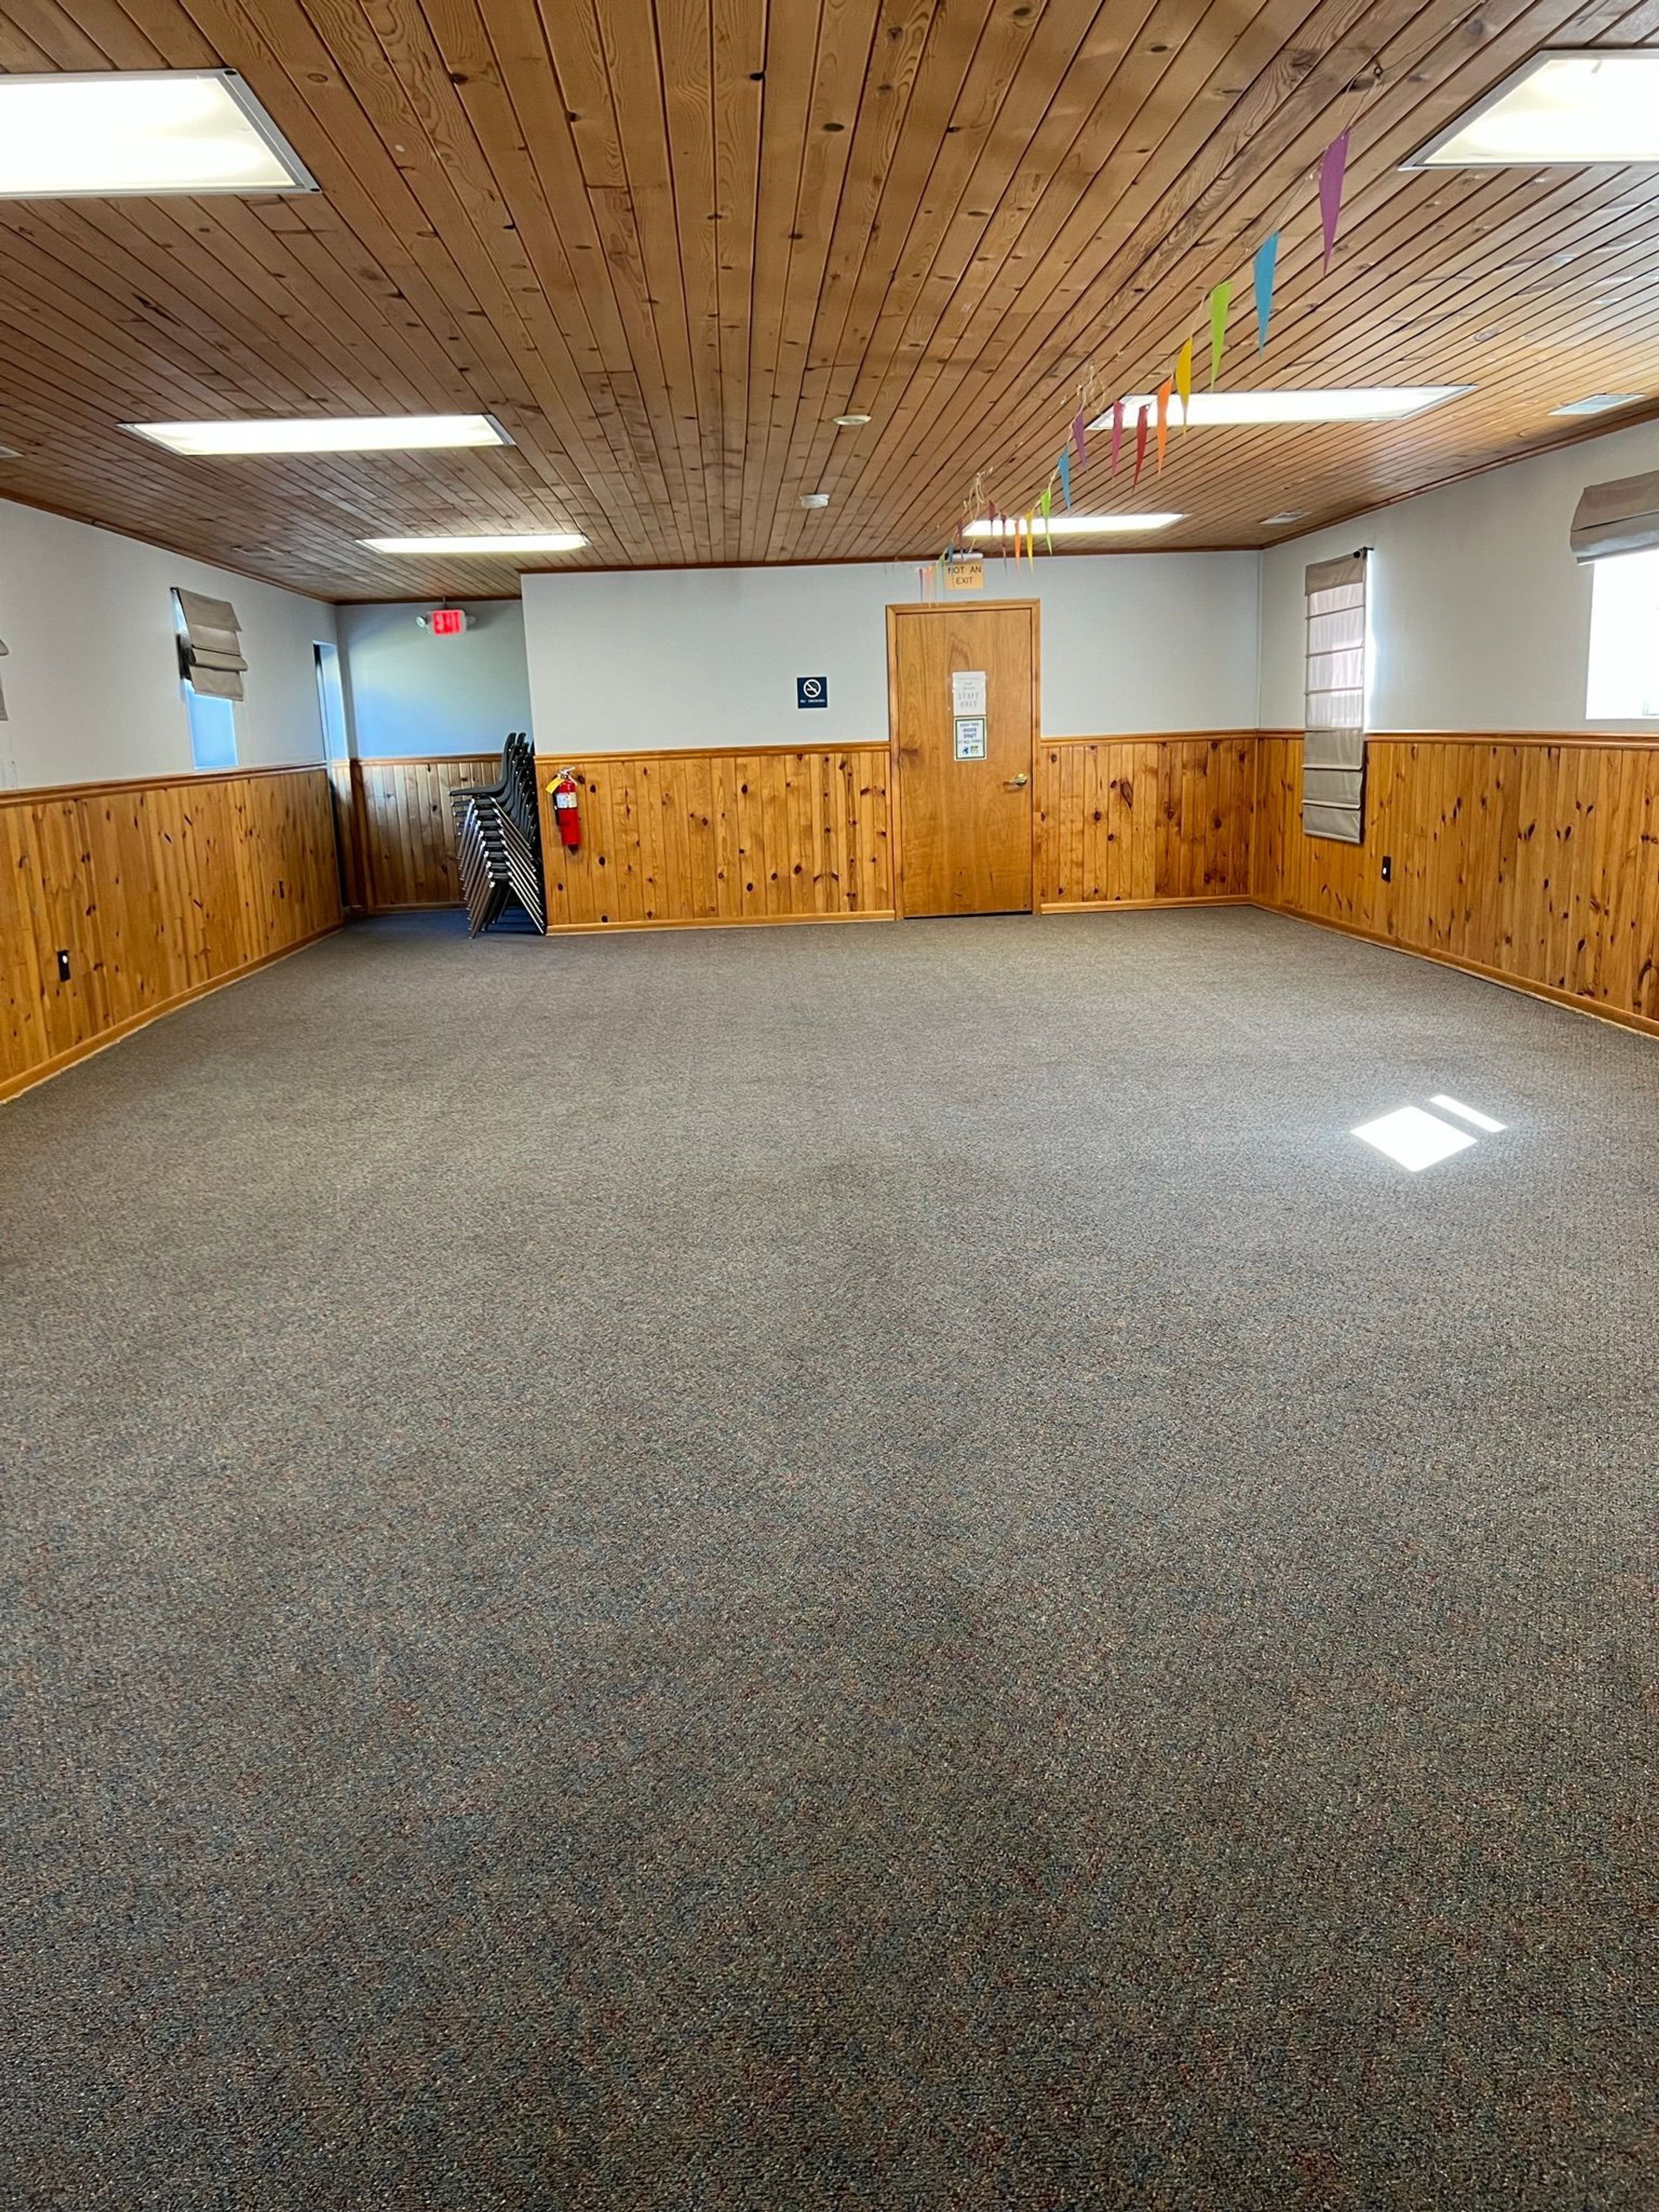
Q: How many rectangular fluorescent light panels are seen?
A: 6